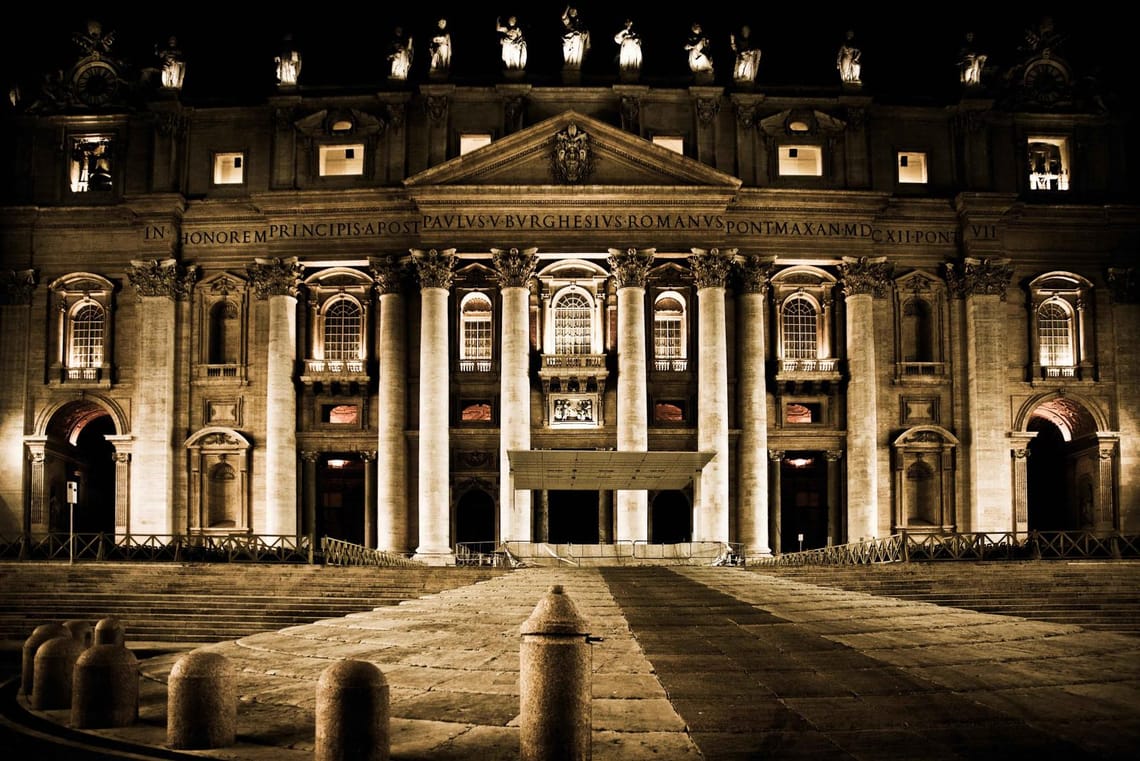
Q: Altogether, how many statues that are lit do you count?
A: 11